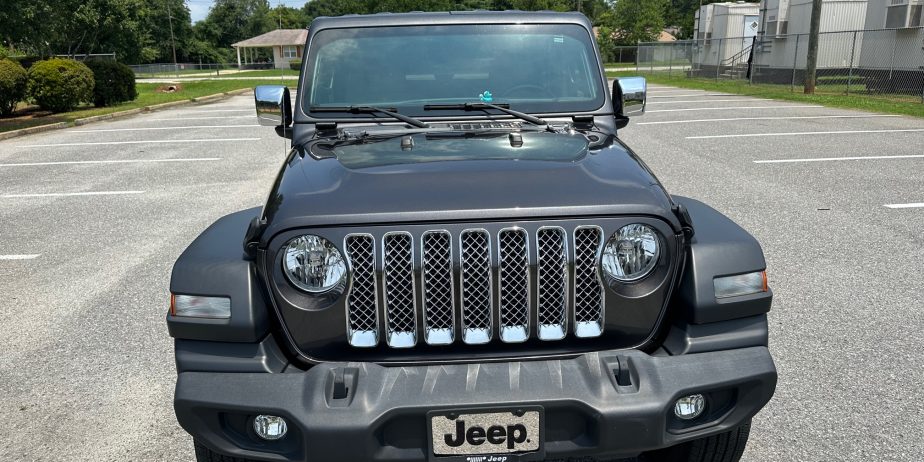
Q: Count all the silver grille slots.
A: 7